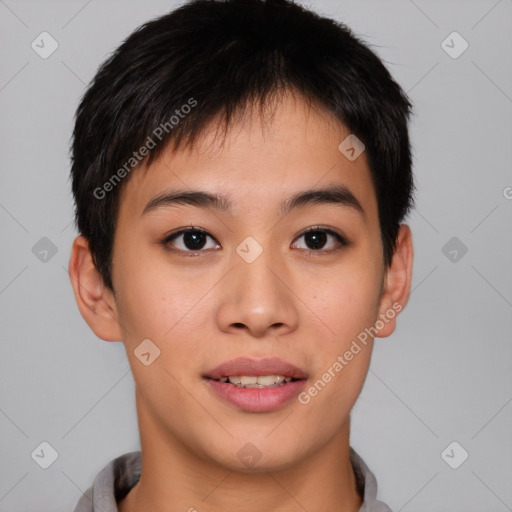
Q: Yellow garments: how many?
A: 0